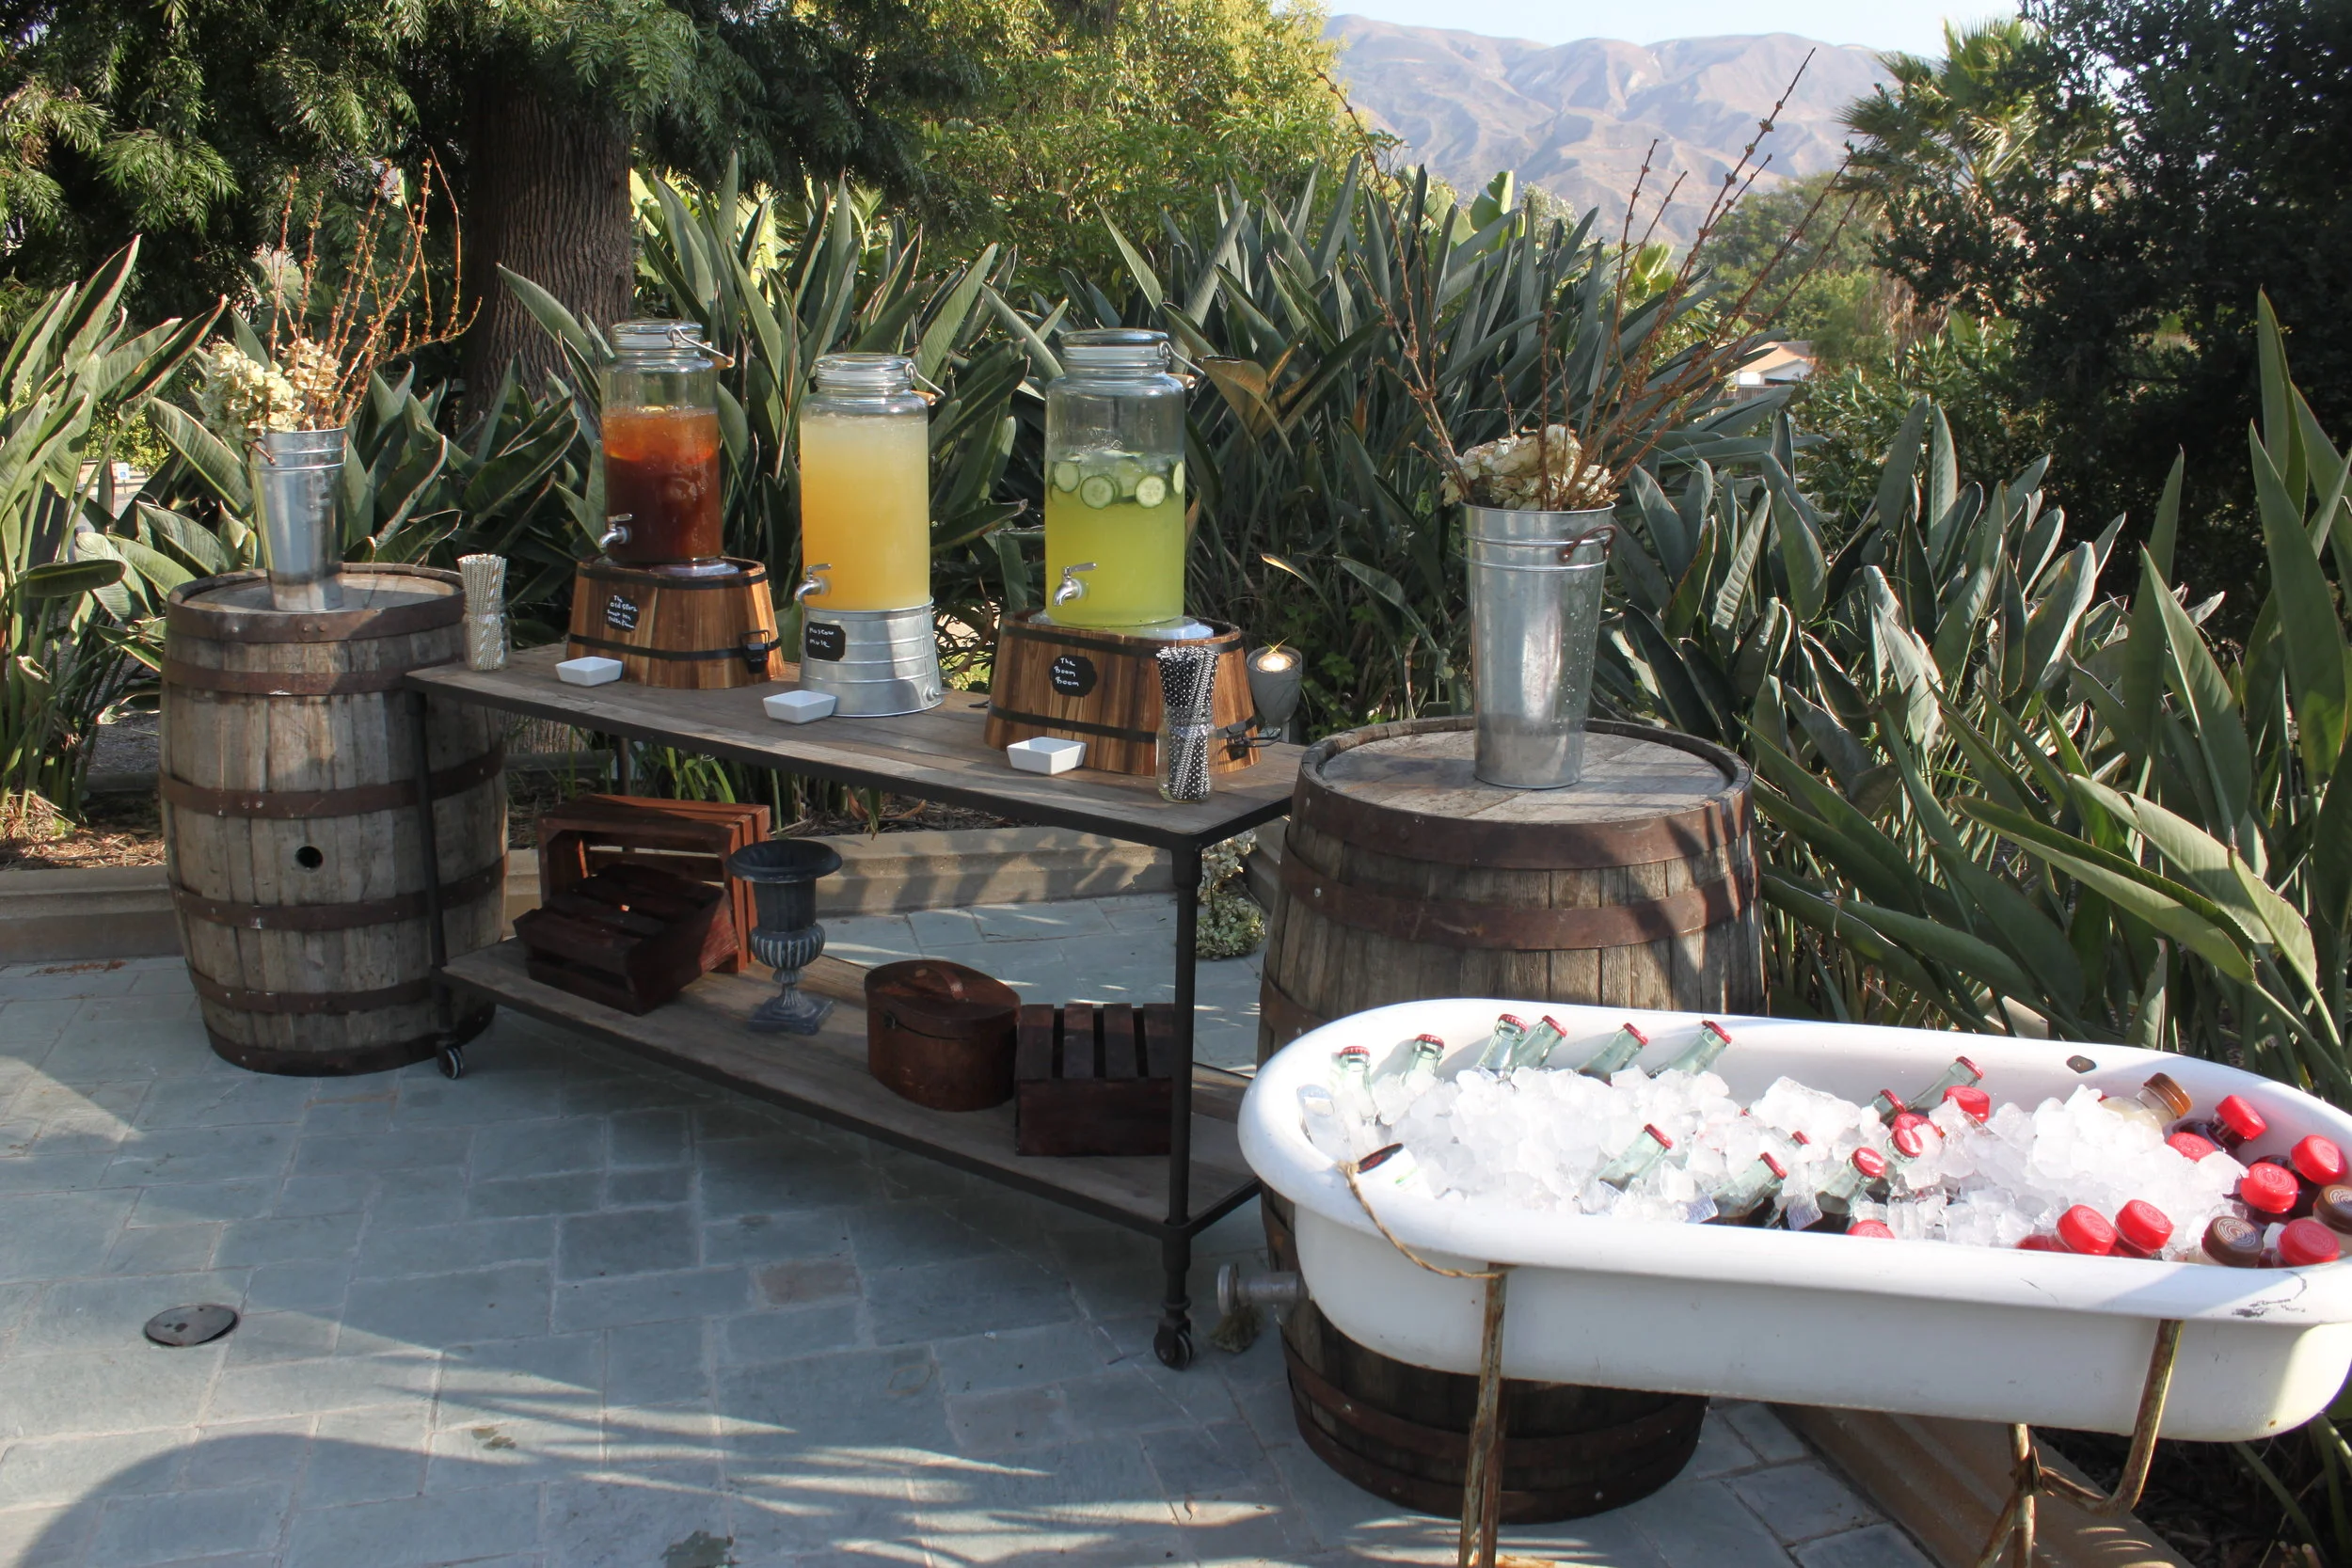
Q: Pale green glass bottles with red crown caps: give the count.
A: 13